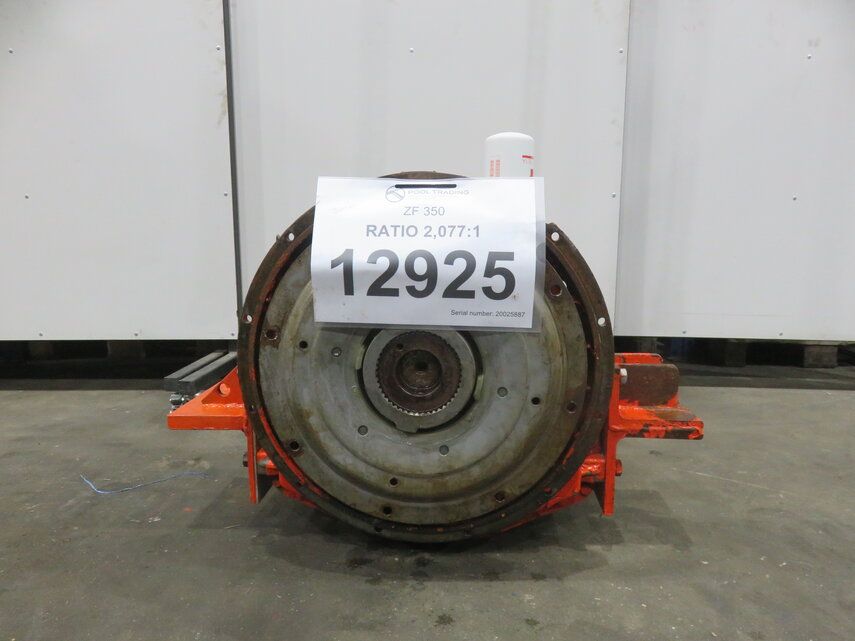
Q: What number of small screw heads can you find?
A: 14